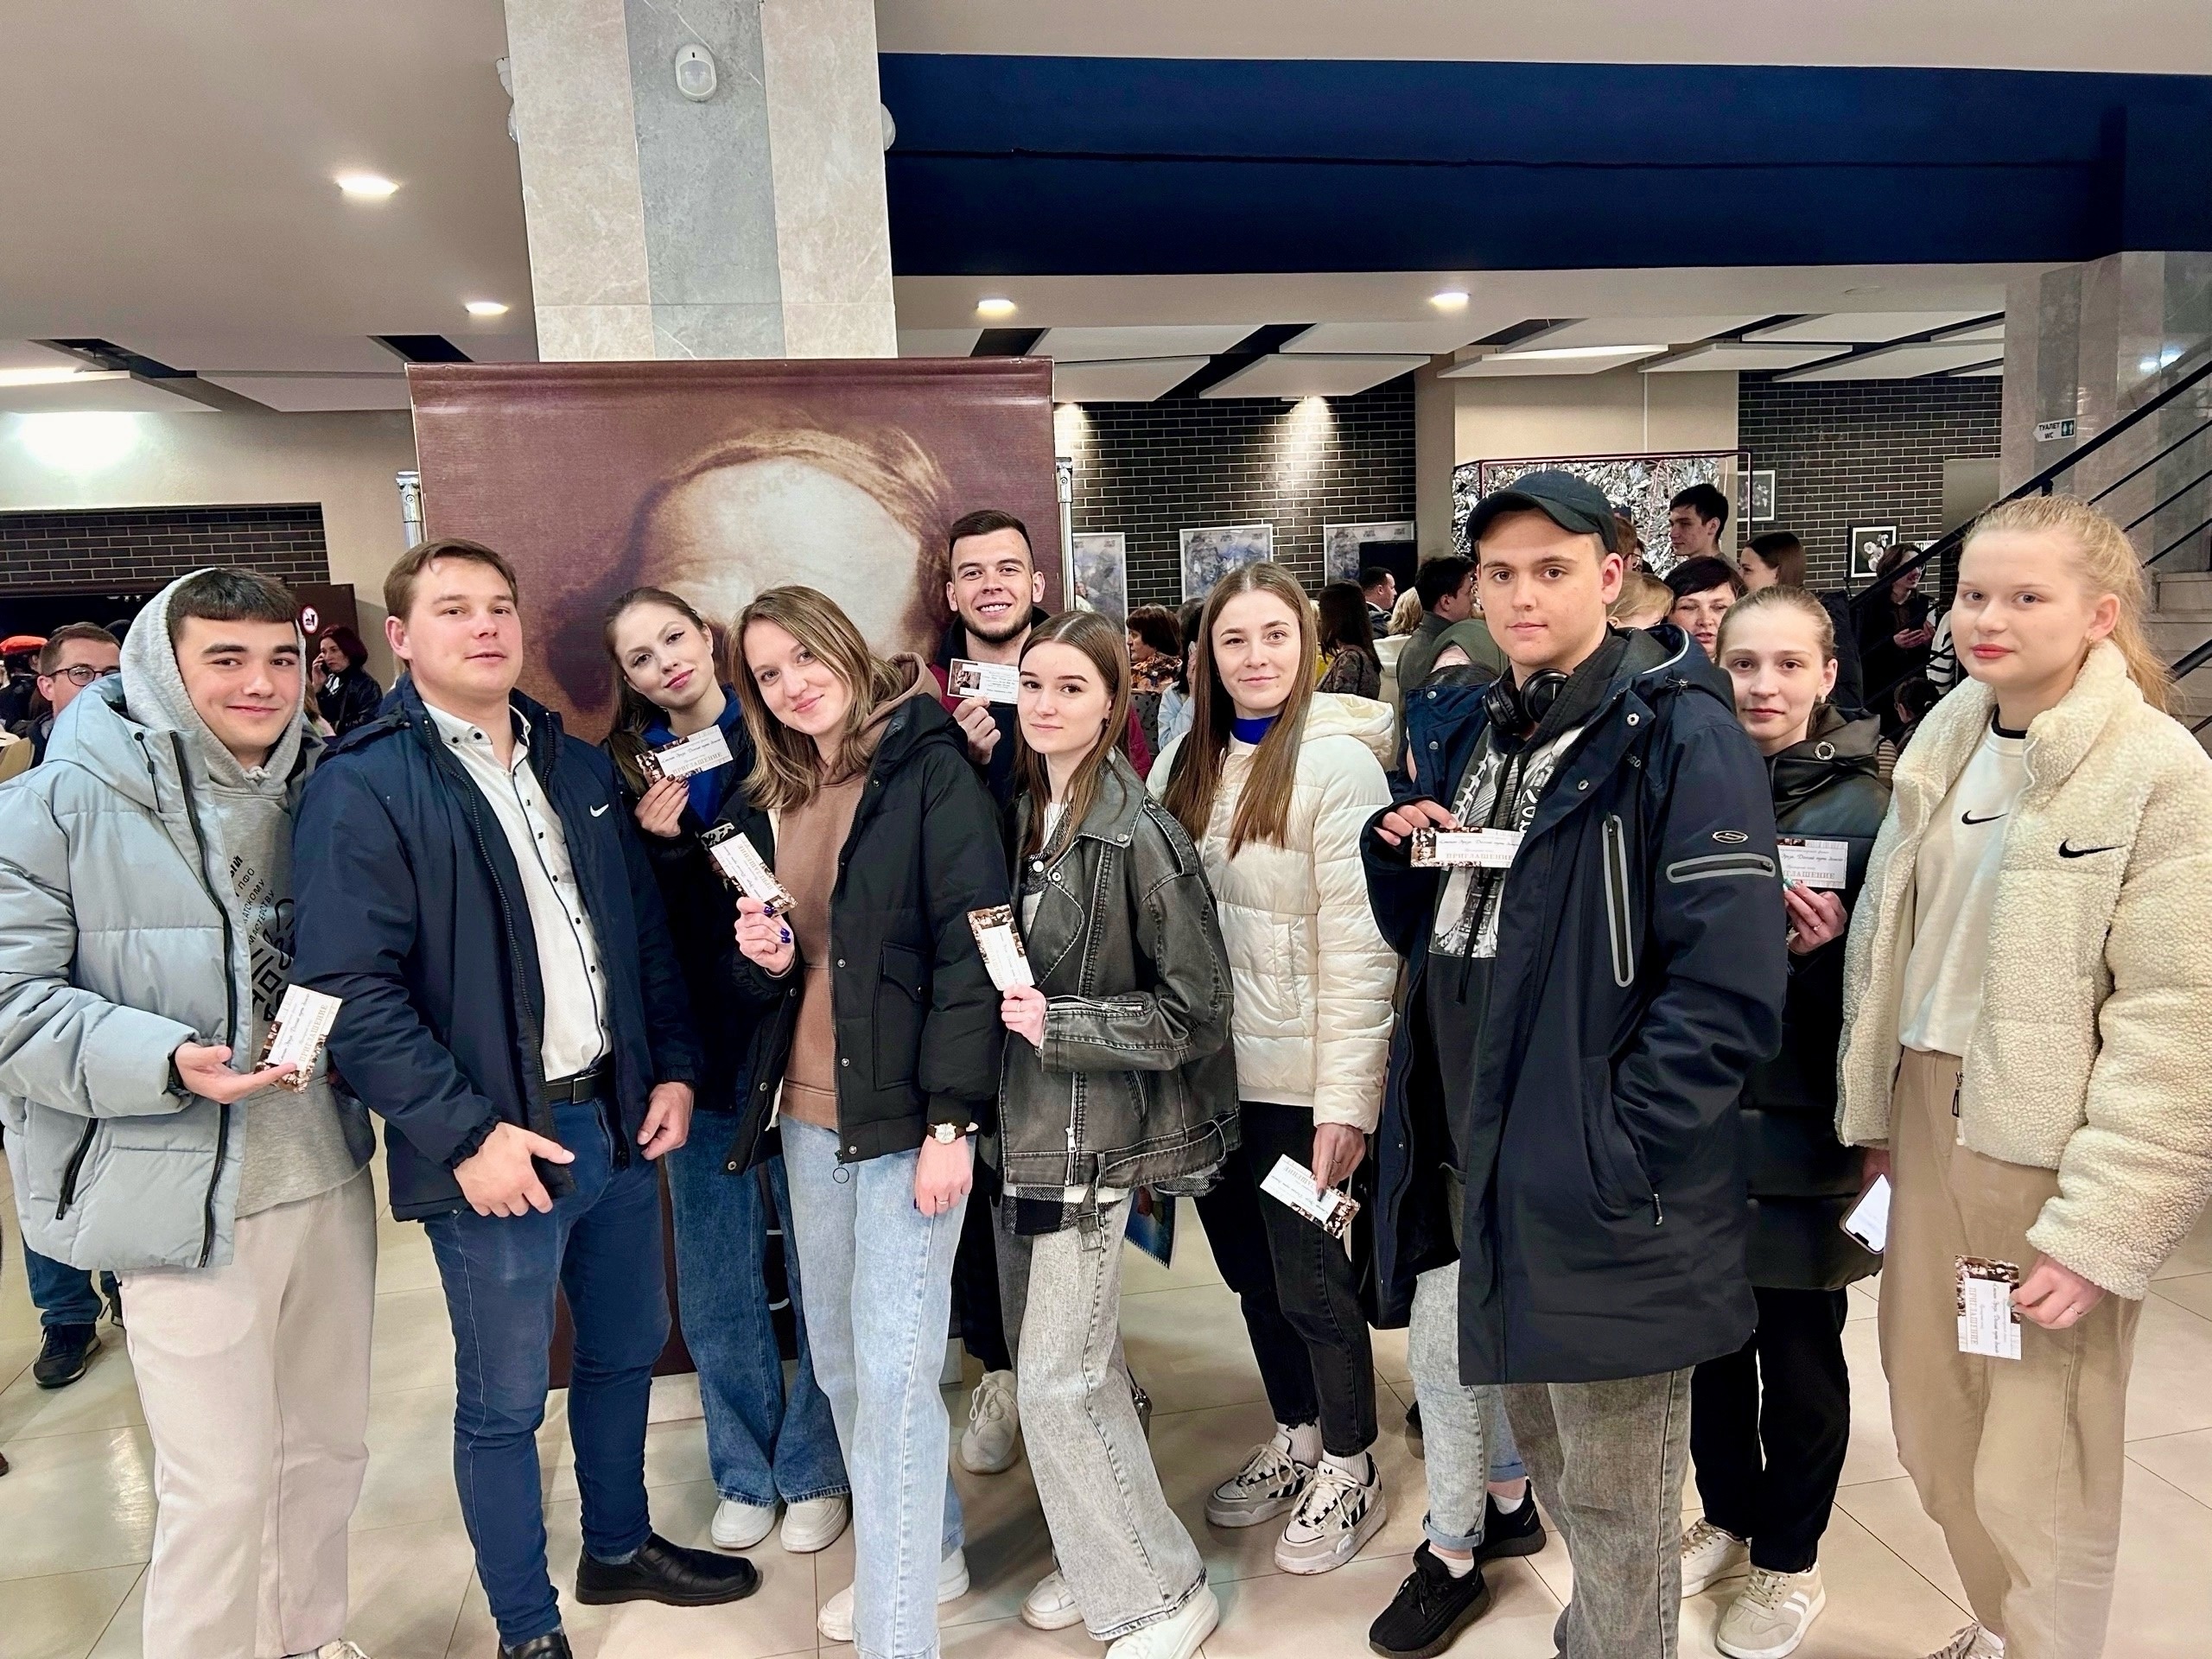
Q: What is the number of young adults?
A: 10